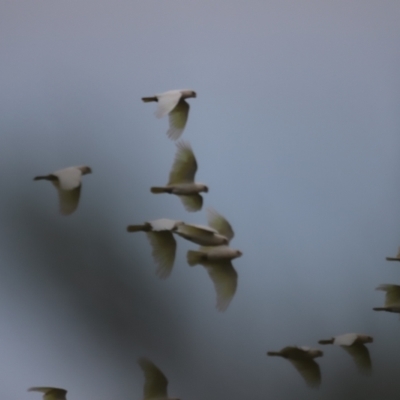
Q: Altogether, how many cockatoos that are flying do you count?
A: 12